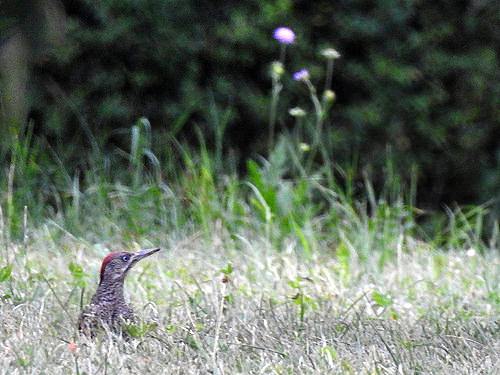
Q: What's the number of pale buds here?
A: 5